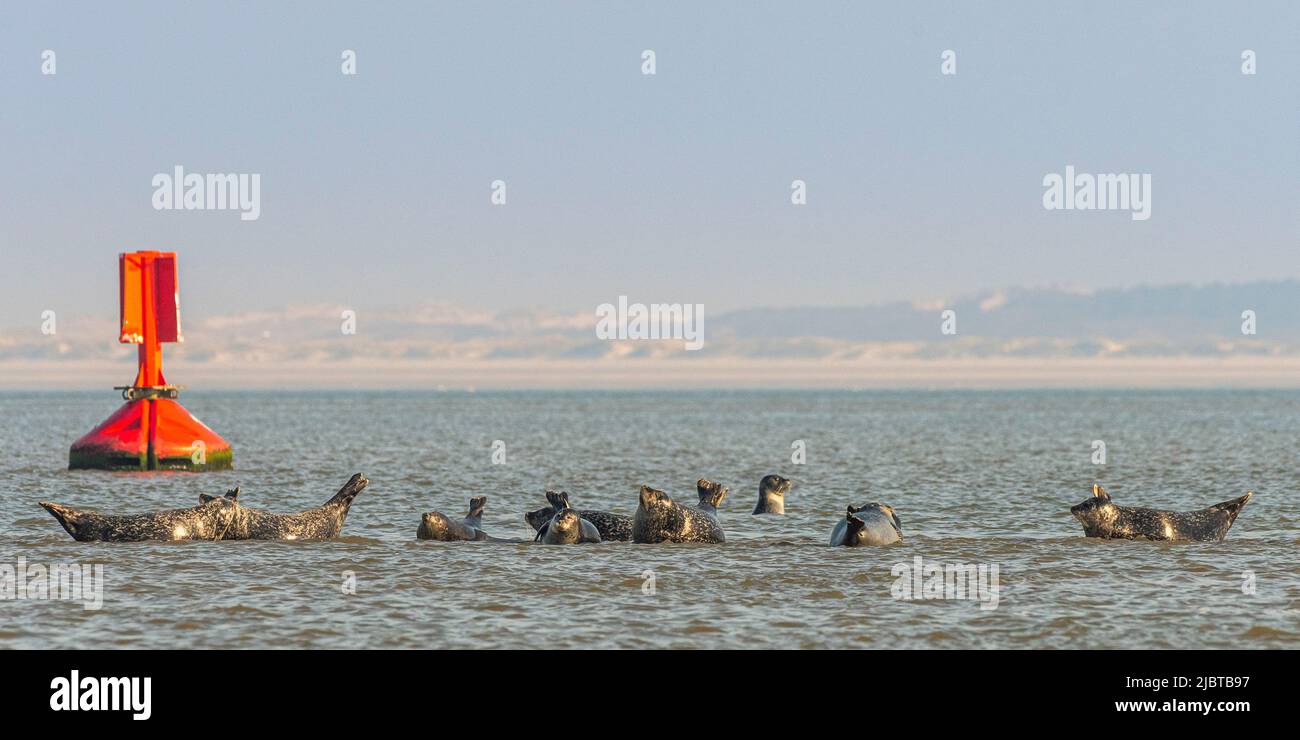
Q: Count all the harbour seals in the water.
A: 9